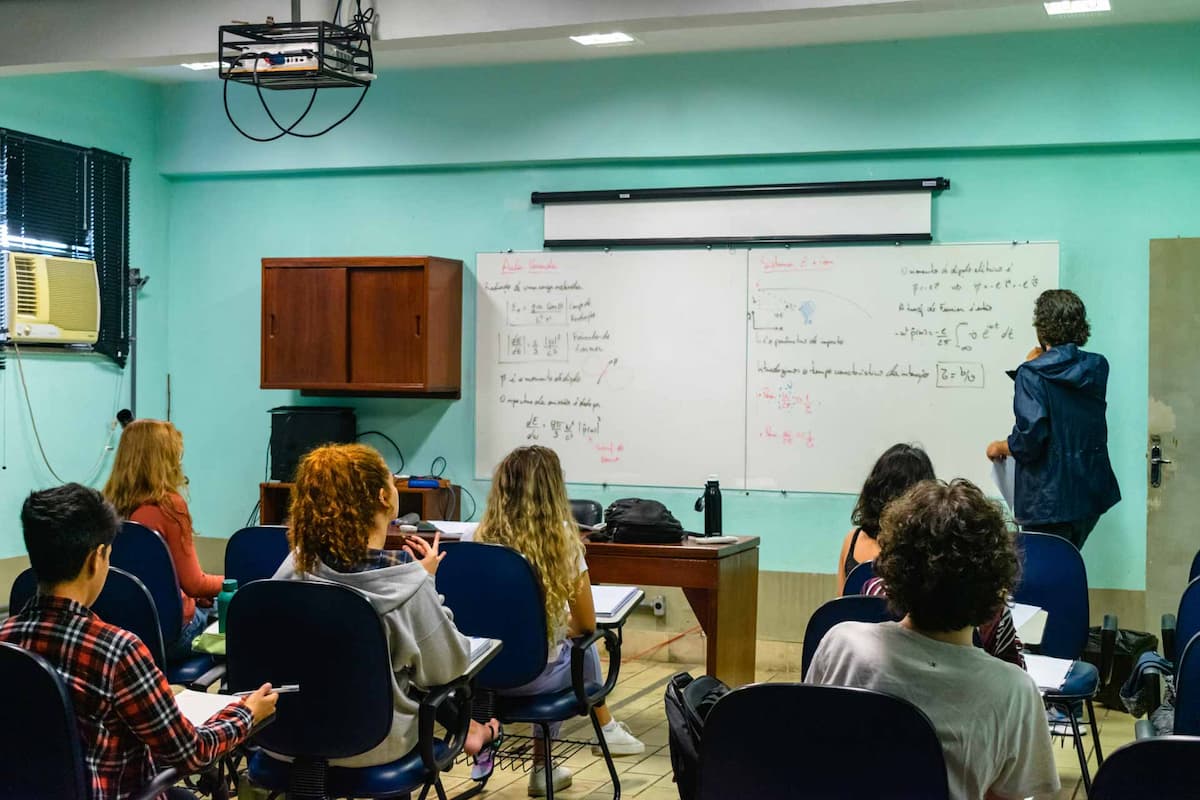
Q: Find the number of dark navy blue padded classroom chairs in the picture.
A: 14